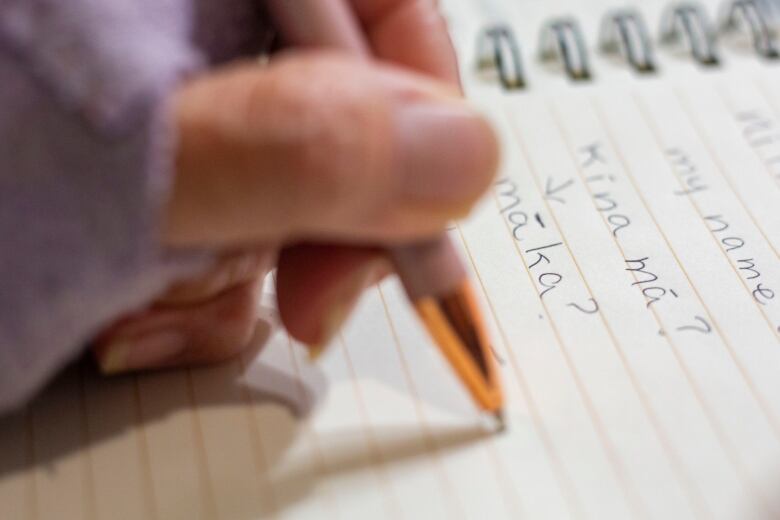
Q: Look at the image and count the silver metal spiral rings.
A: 5